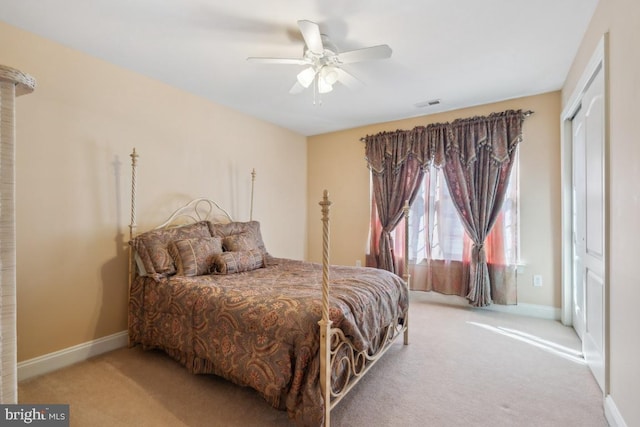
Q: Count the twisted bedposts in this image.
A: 4